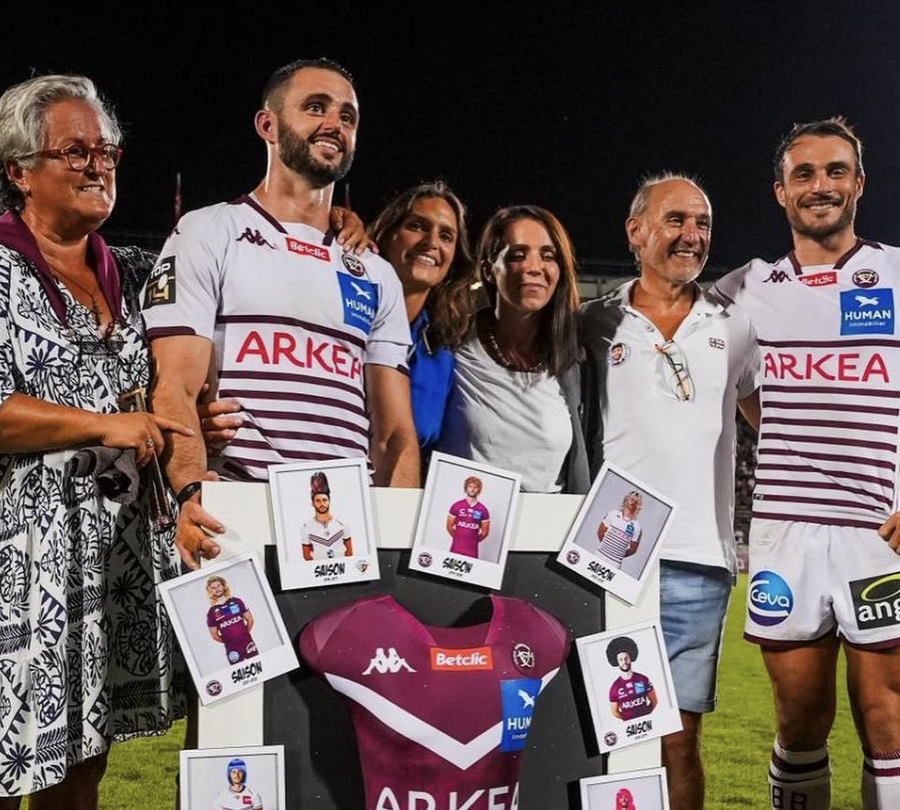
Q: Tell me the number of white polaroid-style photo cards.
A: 7